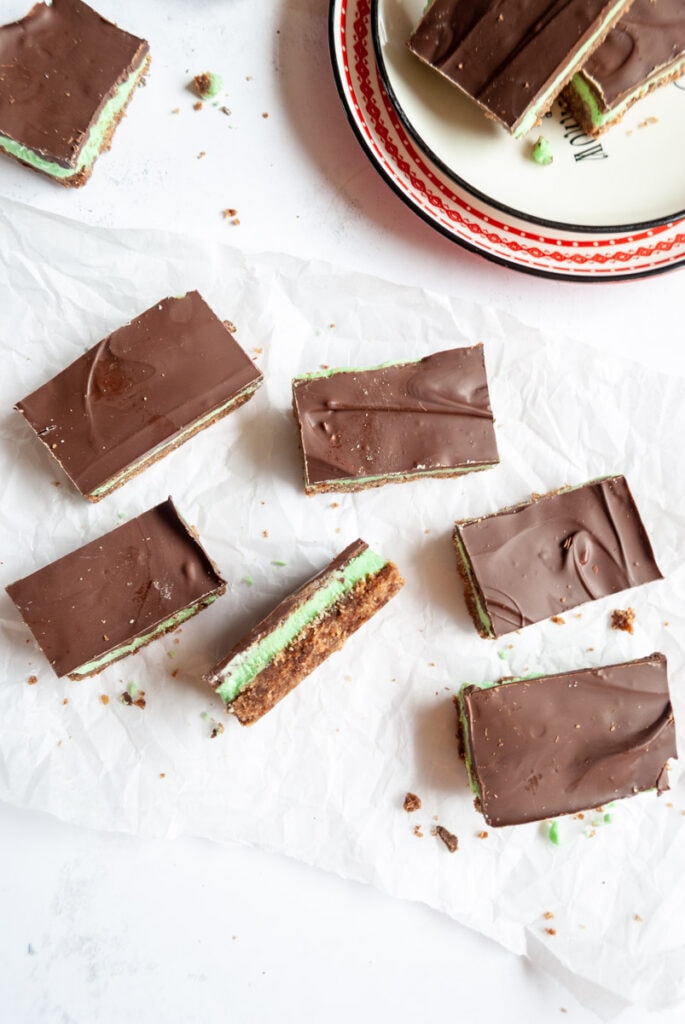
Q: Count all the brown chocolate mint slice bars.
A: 9